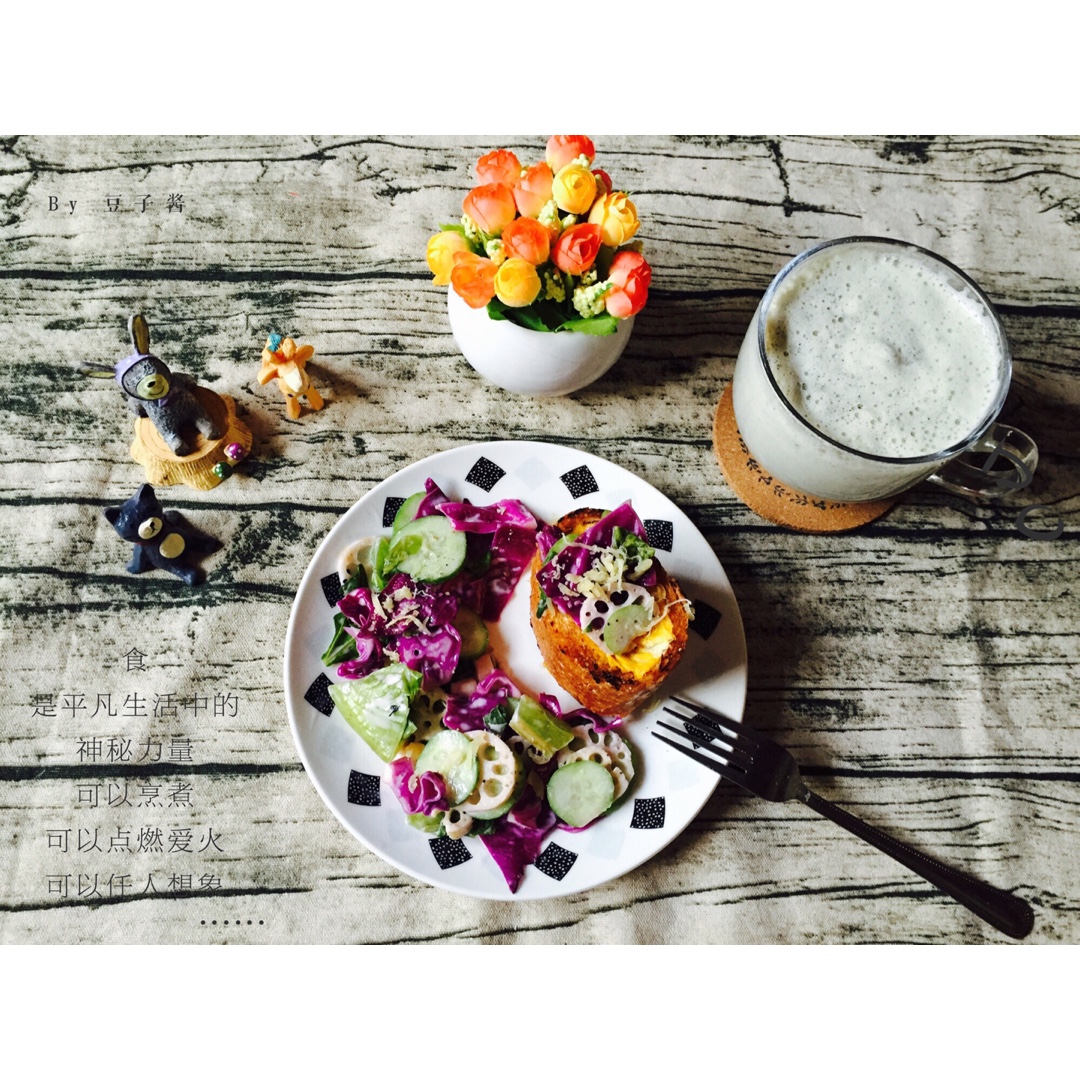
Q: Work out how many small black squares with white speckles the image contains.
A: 12